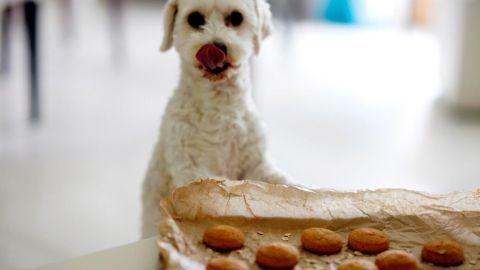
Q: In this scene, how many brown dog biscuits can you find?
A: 8